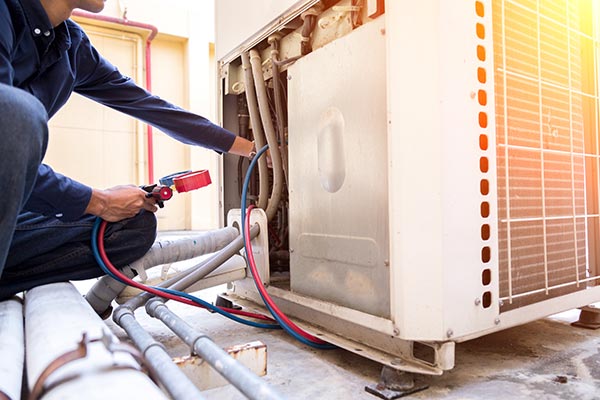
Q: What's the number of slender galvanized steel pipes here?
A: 2